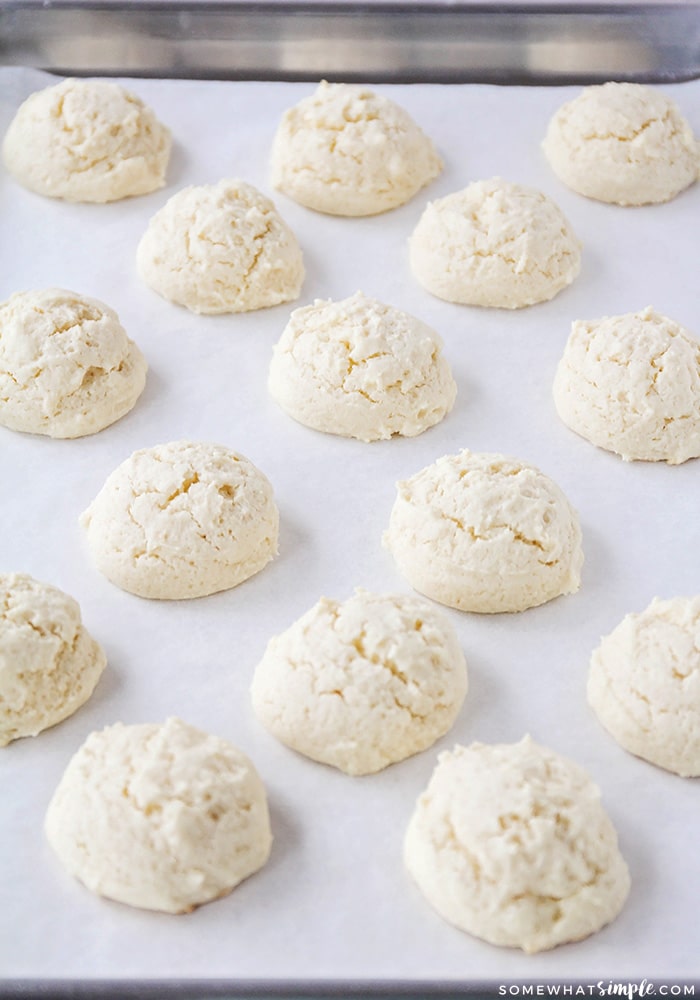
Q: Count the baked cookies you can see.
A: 15